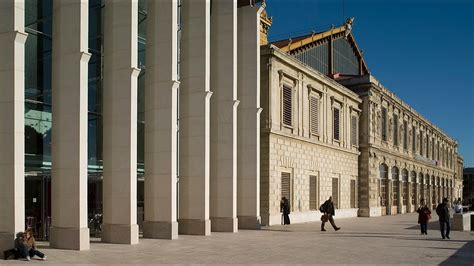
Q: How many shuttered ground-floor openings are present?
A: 4